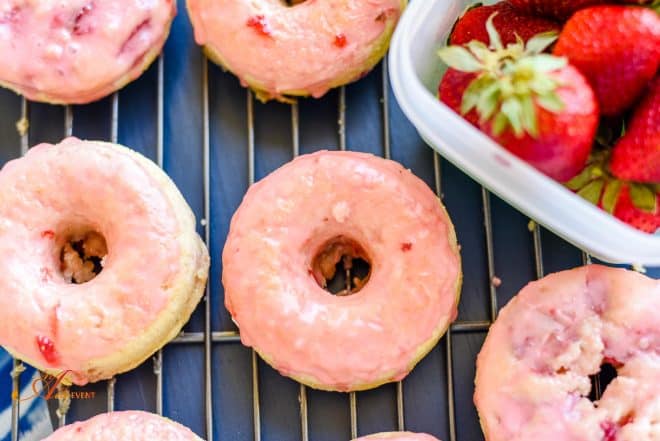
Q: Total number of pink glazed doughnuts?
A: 7